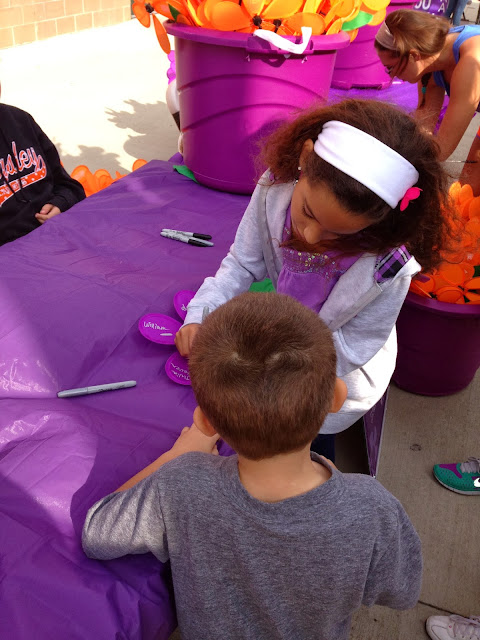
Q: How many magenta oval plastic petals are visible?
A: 3